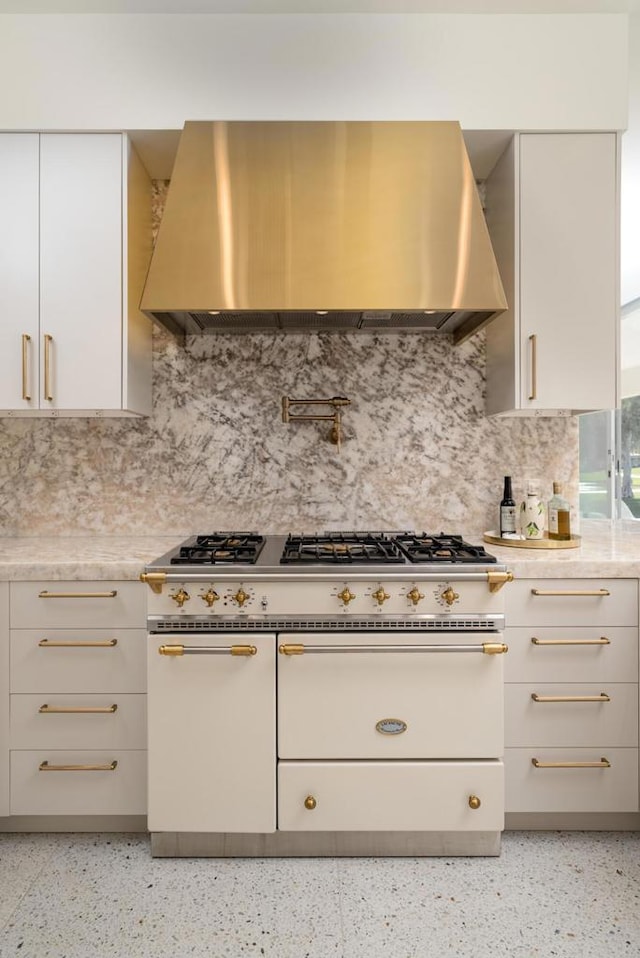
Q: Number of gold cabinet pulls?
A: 11